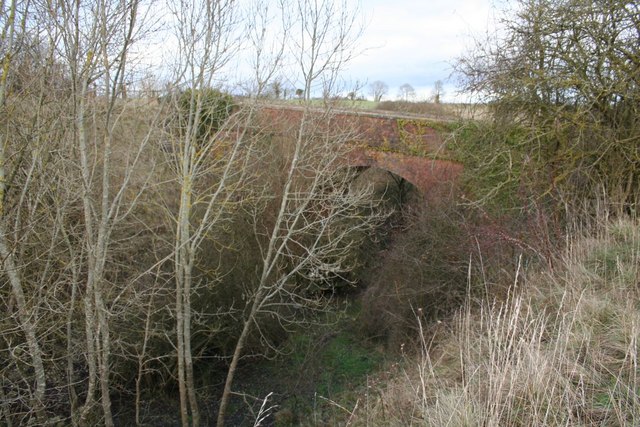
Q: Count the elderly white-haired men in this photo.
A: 0